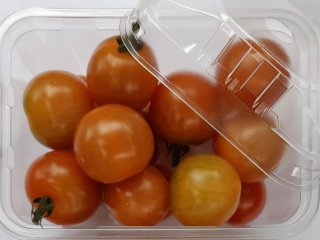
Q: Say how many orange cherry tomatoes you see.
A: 8